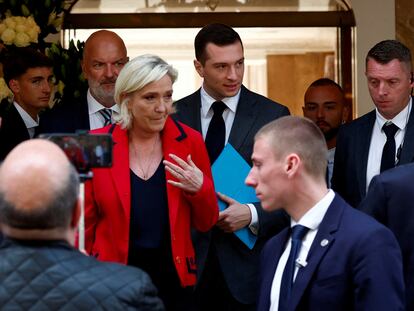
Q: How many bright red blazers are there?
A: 1